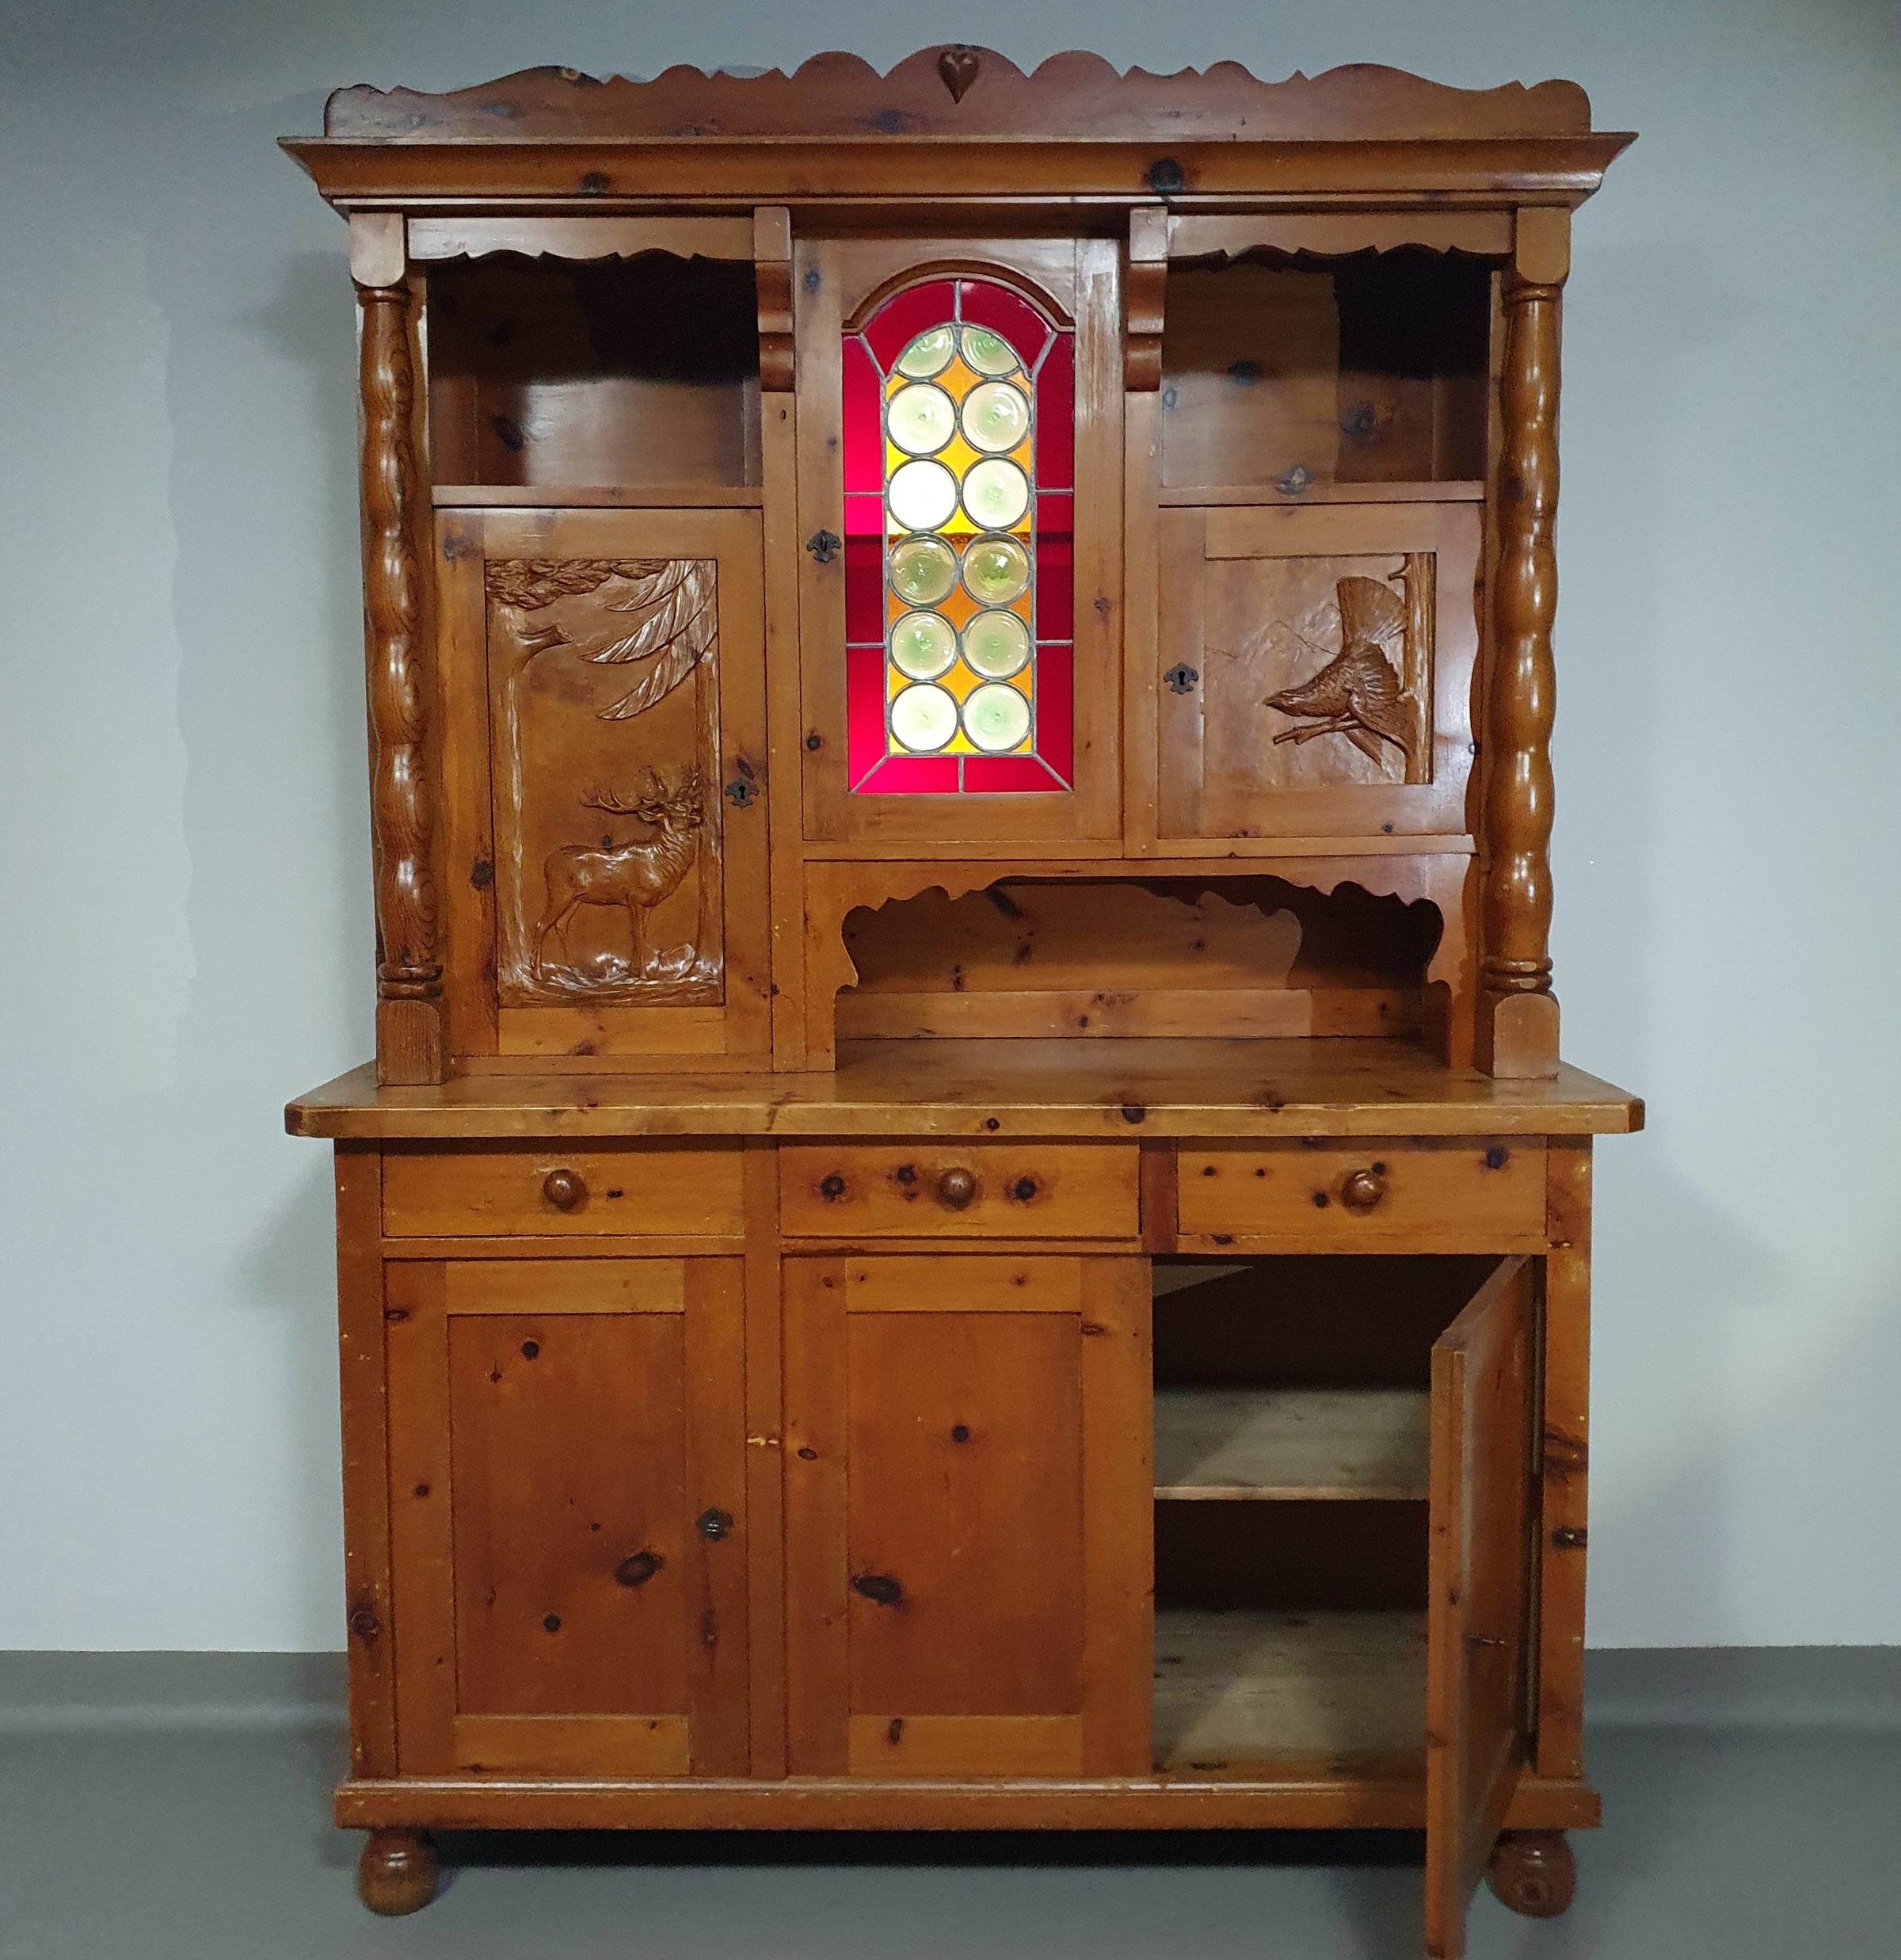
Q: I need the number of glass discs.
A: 12